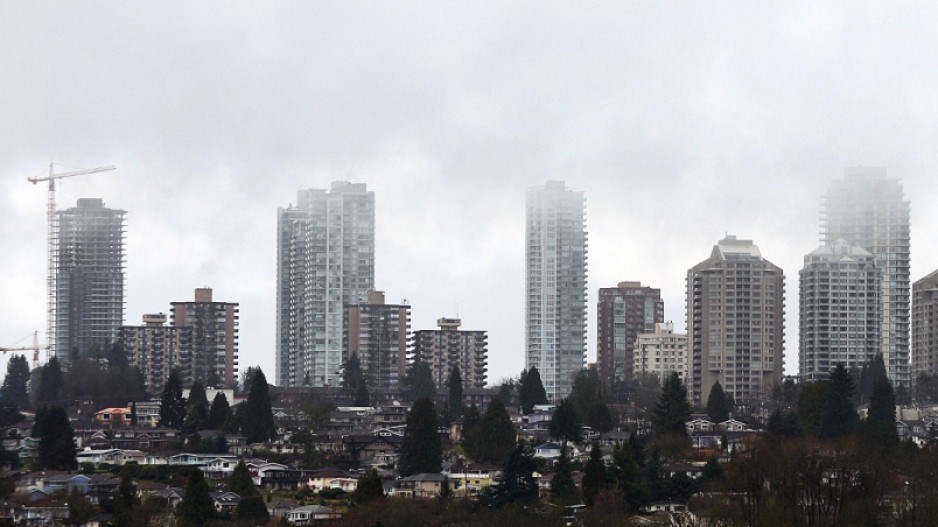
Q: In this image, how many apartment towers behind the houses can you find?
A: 13